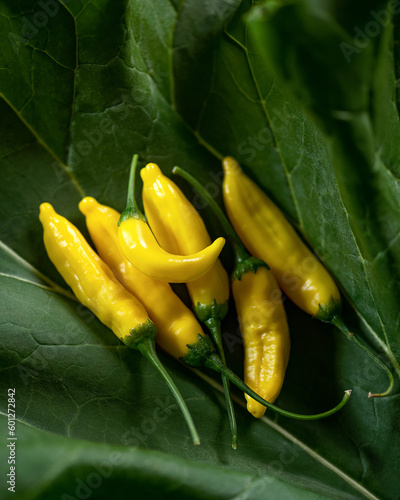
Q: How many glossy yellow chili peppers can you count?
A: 6